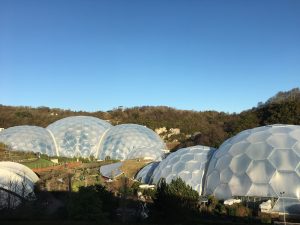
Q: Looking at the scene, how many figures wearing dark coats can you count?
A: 0